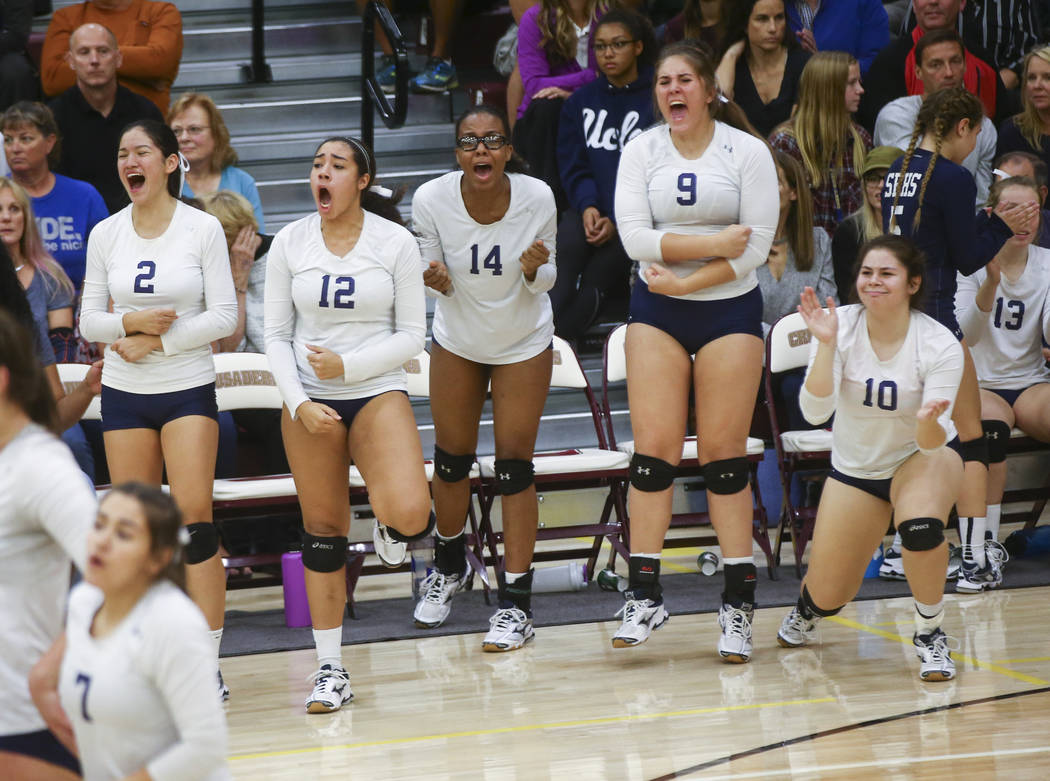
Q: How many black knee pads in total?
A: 11